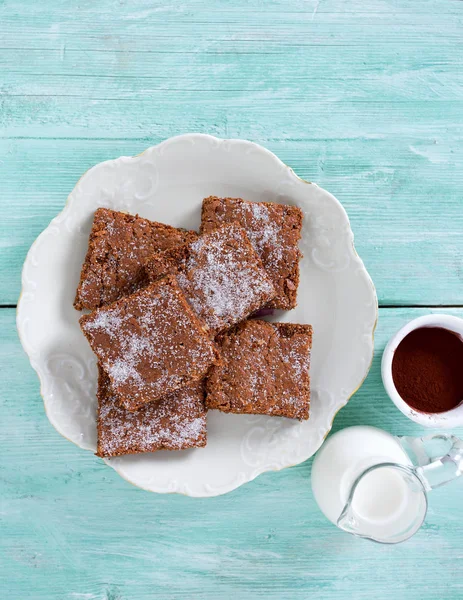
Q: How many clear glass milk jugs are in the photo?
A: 1